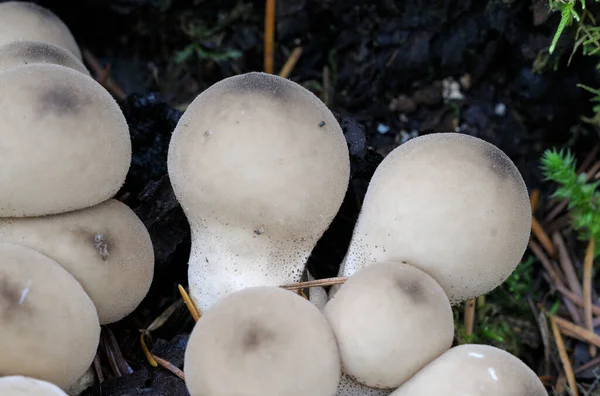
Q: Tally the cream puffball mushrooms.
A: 11